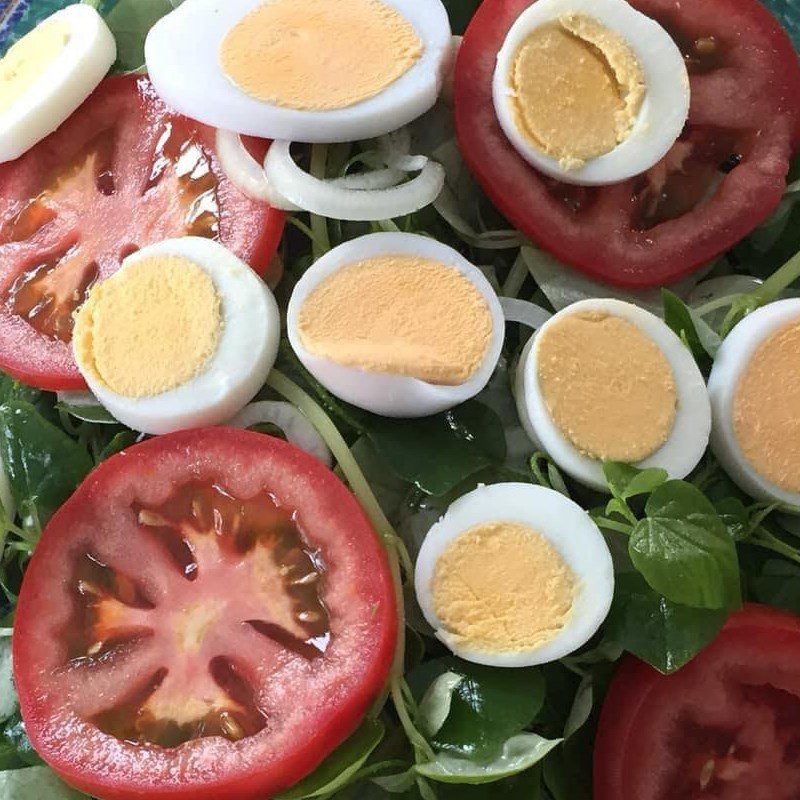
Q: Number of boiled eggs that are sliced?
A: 8